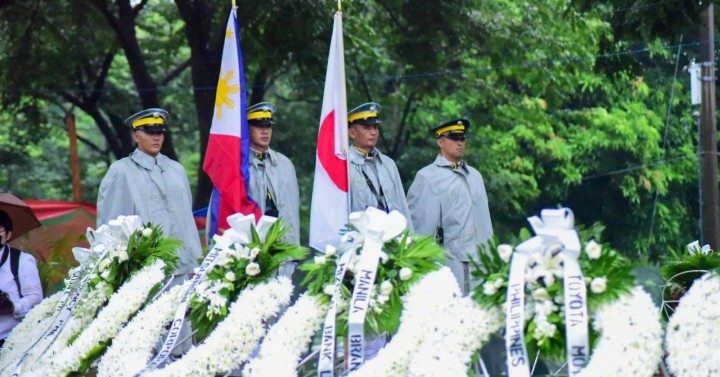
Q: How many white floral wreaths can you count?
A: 5